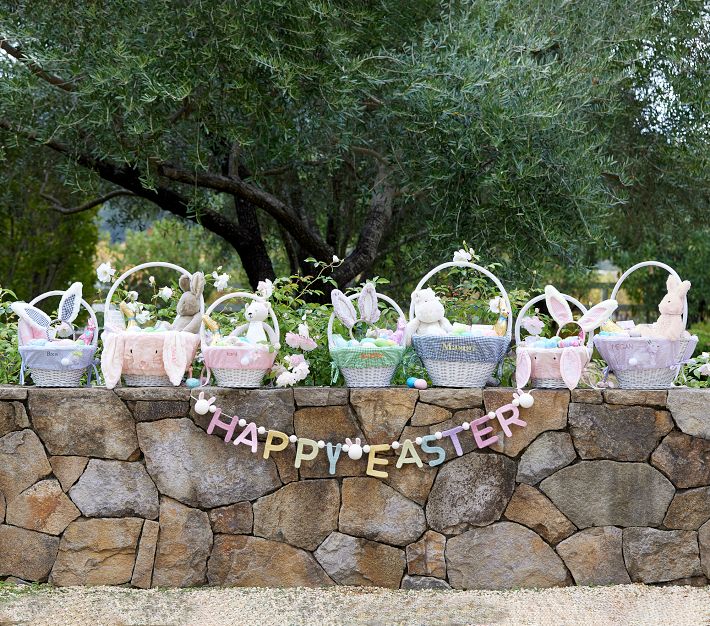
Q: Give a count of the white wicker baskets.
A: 7